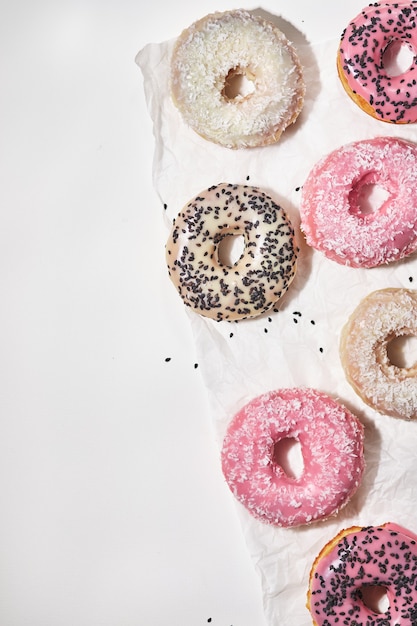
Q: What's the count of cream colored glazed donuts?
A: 3